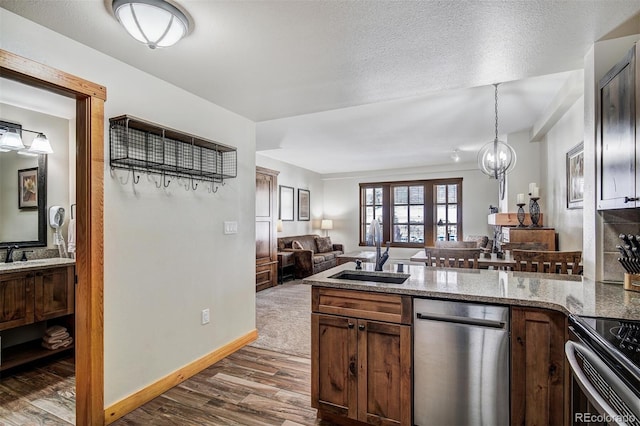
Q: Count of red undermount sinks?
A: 0